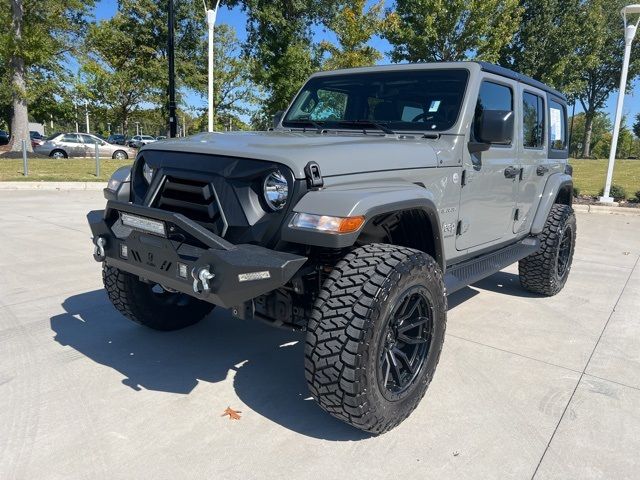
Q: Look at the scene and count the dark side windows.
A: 3